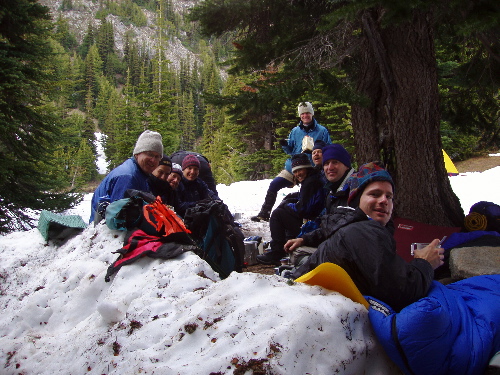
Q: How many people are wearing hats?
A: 9